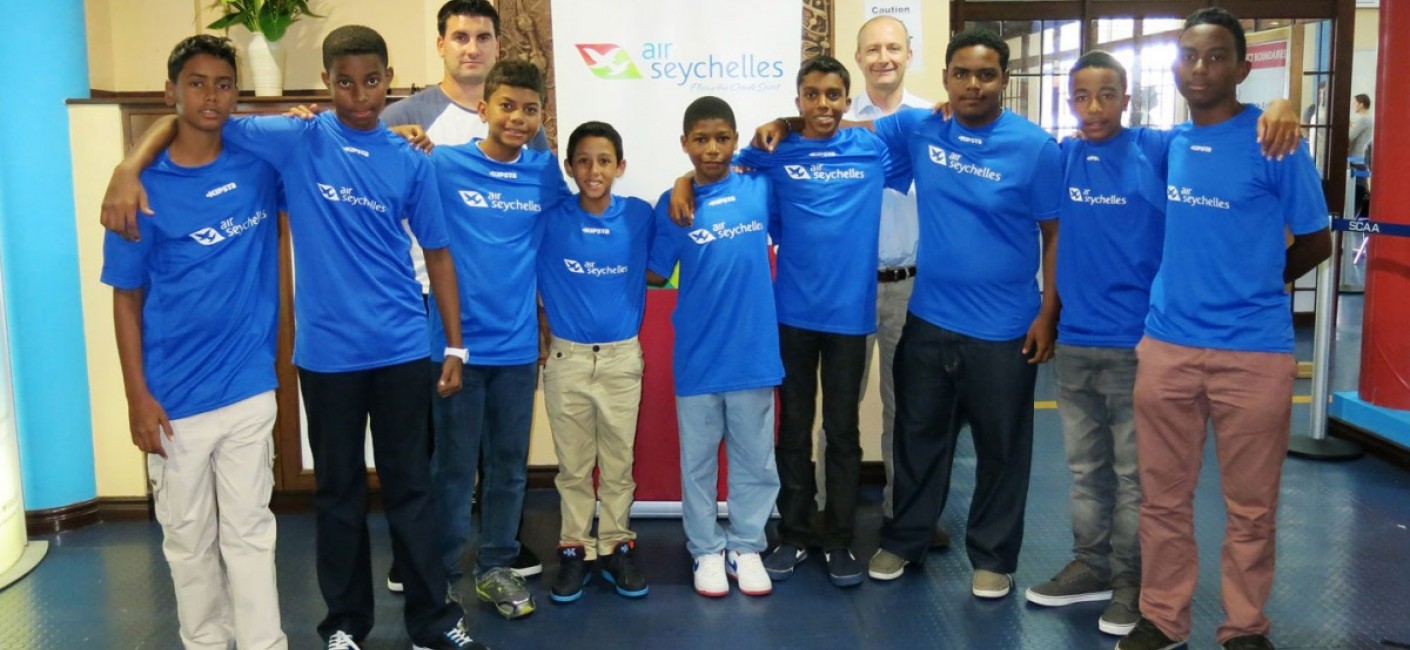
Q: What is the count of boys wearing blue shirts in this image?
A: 9